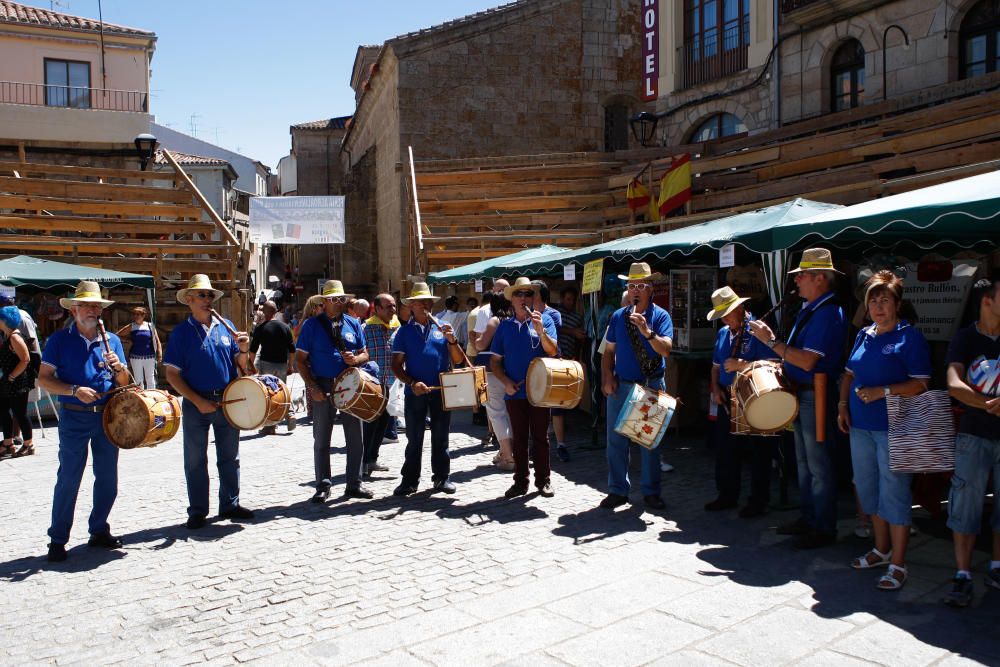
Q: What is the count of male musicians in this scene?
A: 8